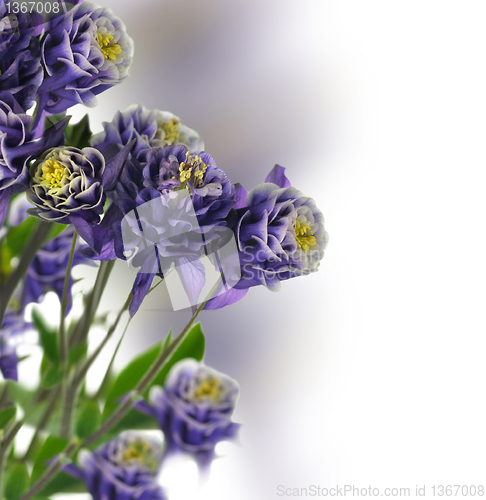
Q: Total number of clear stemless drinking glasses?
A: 0